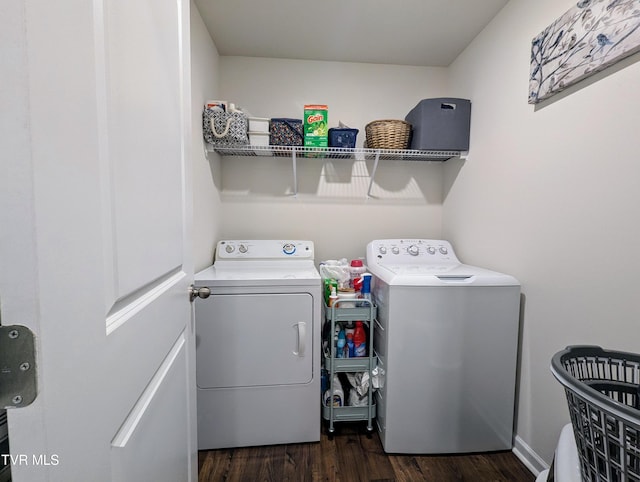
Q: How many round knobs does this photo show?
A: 9